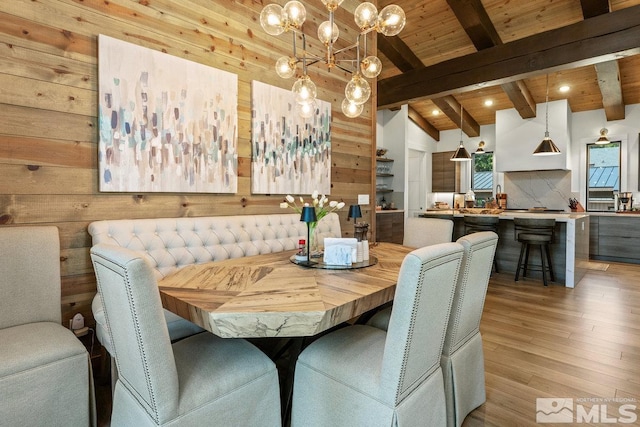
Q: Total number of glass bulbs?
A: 12